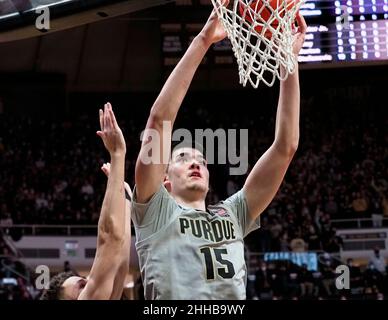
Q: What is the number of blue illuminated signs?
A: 1